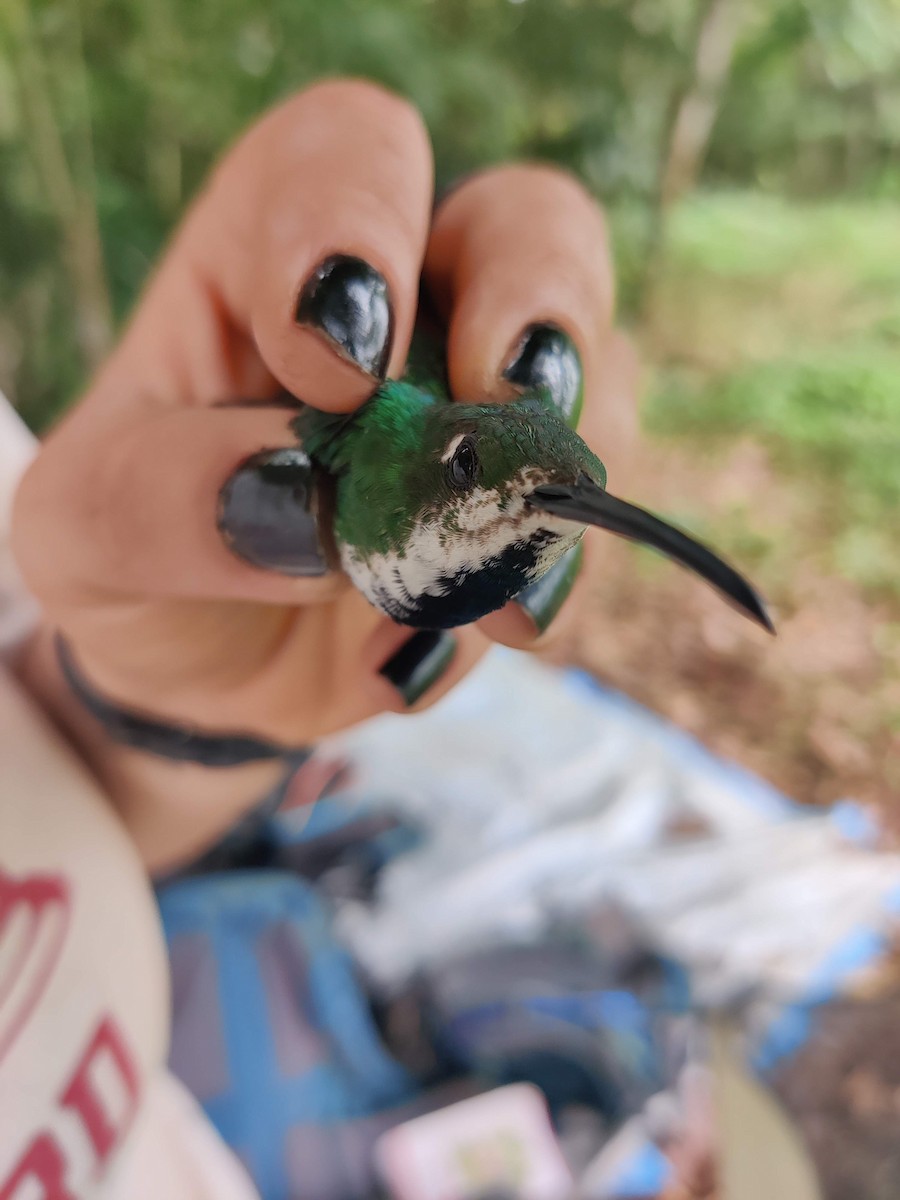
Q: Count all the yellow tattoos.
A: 0